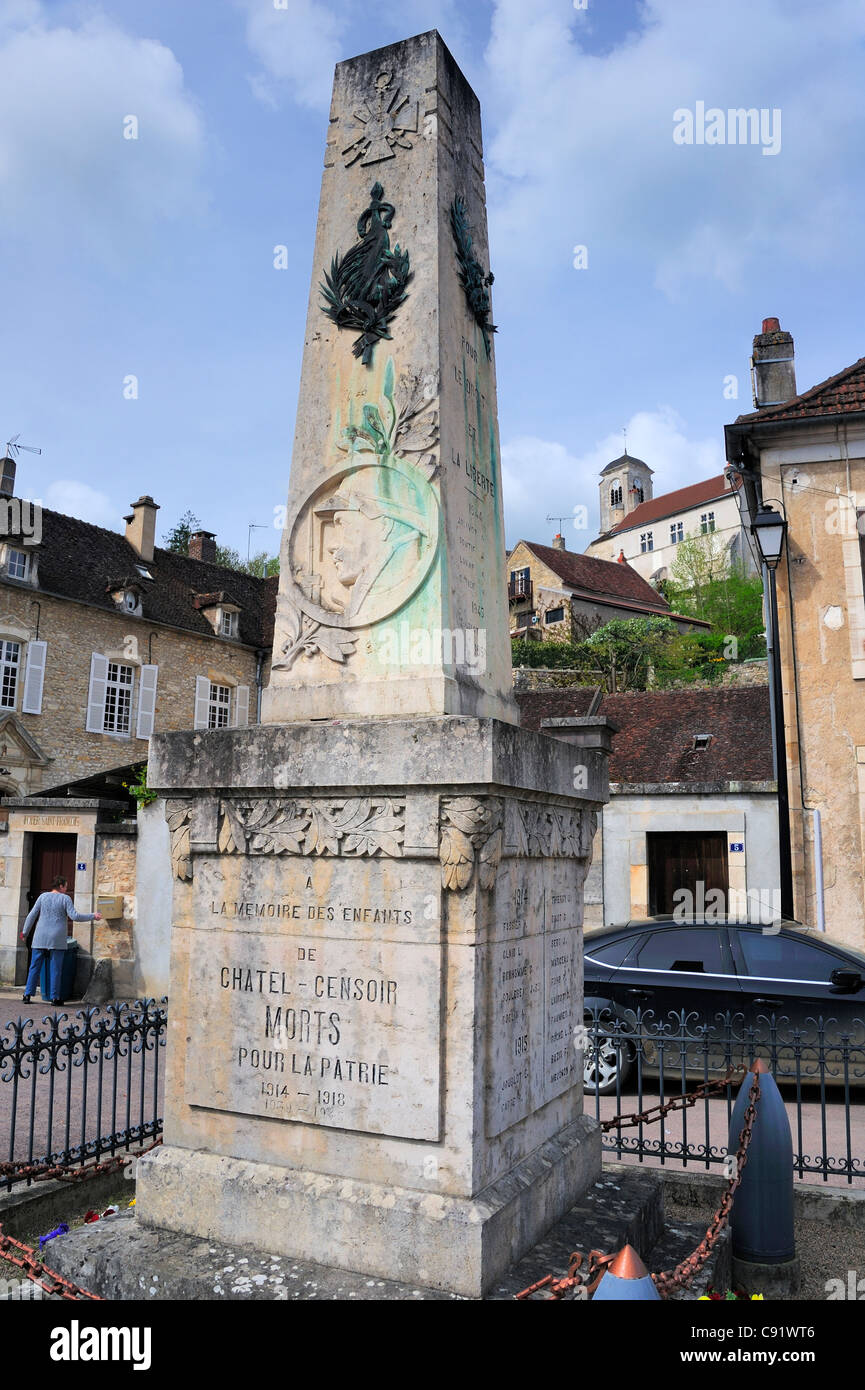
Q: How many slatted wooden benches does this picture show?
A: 0